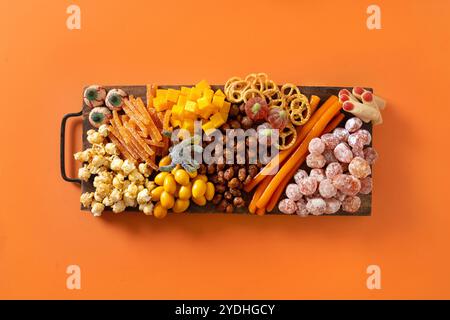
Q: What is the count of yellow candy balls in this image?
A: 15